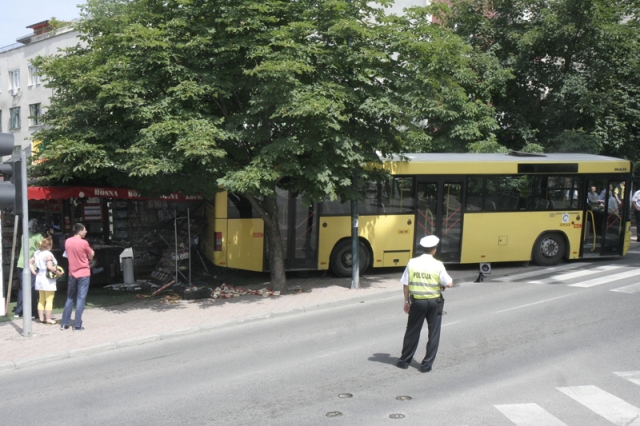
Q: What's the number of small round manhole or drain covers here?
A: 4